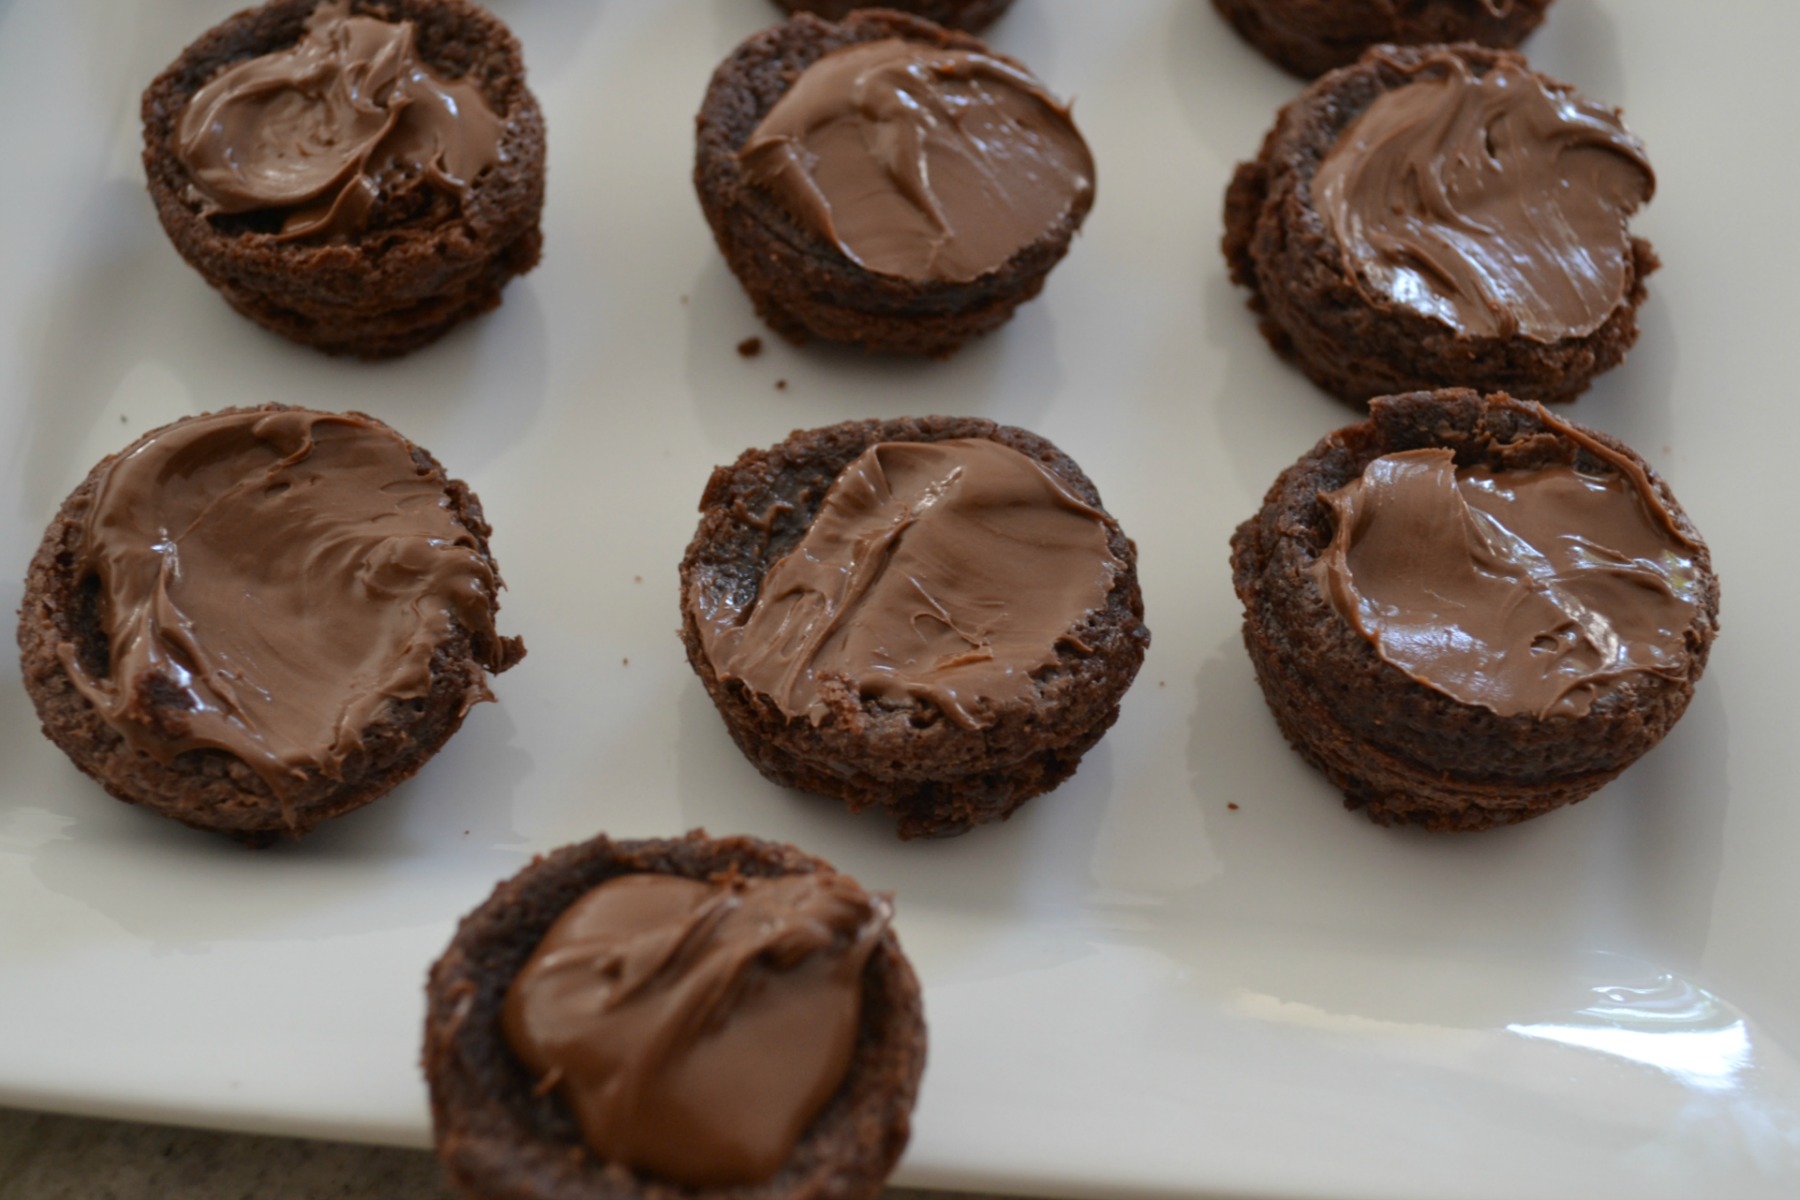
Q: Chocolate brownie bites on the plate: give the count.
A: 9